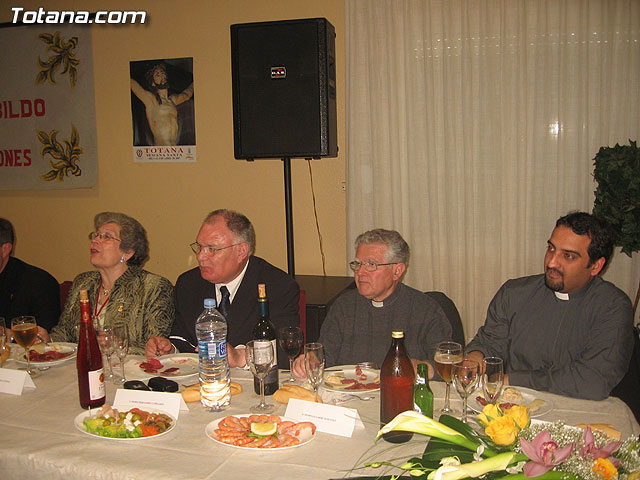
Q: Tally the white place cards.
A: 3